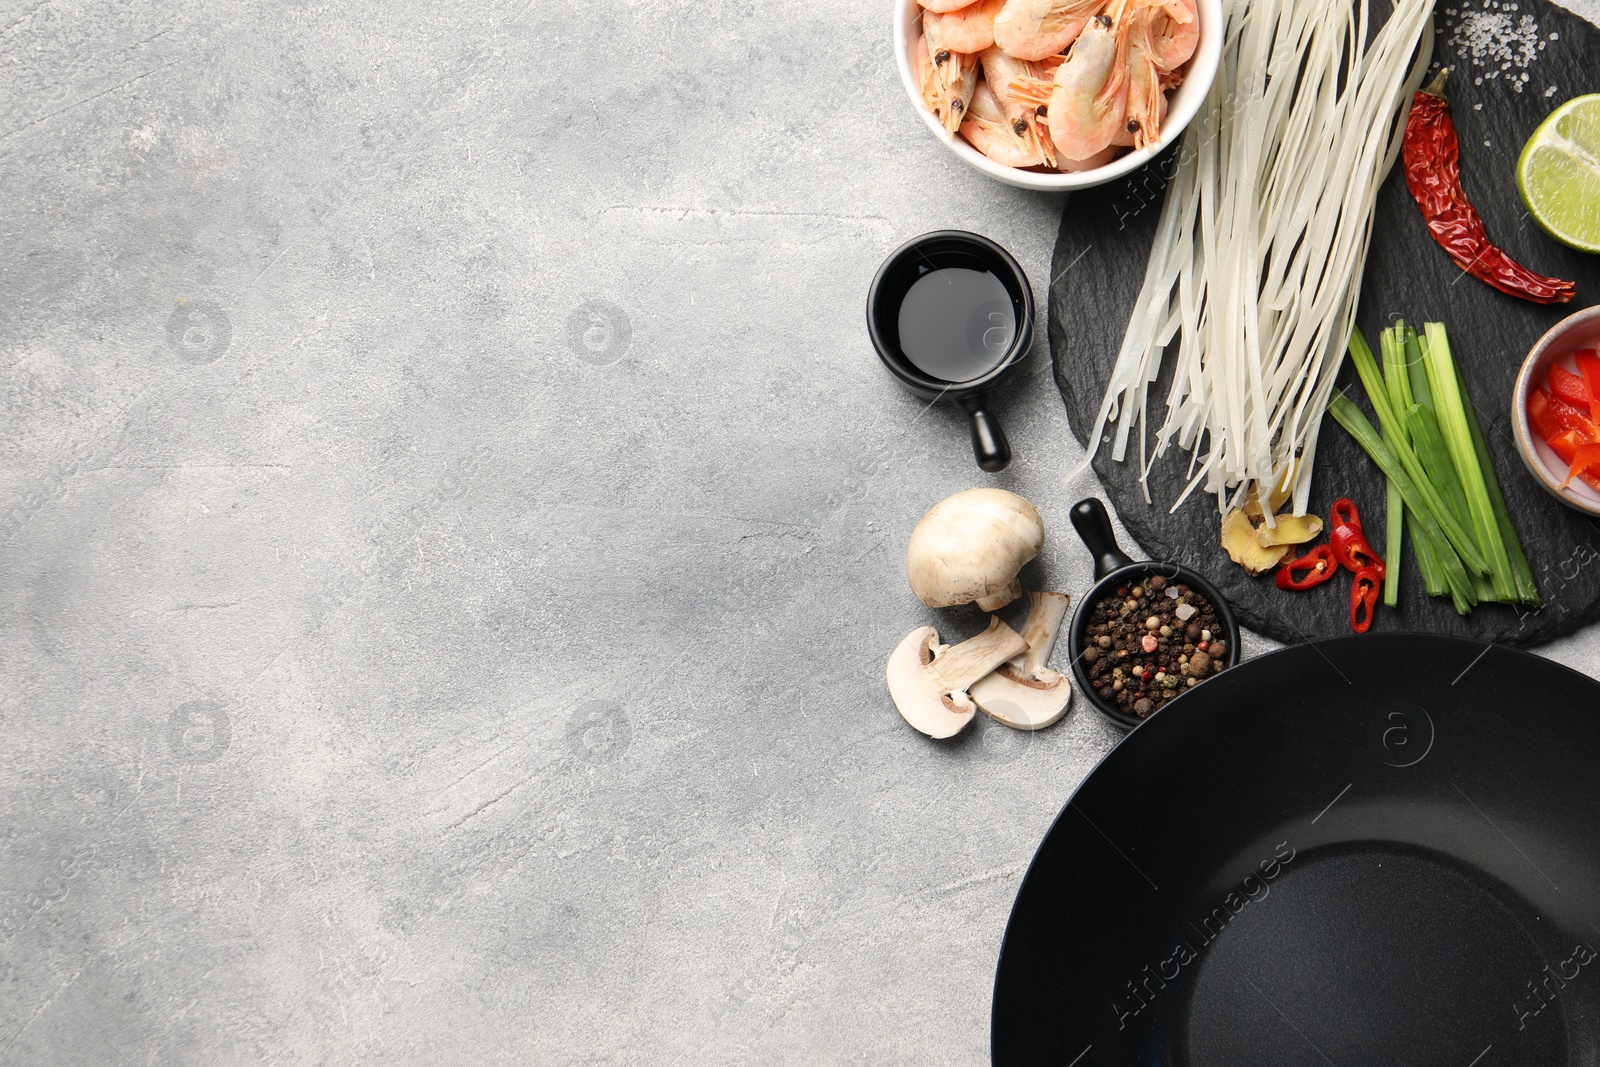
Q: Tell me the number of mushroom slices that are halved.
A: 2